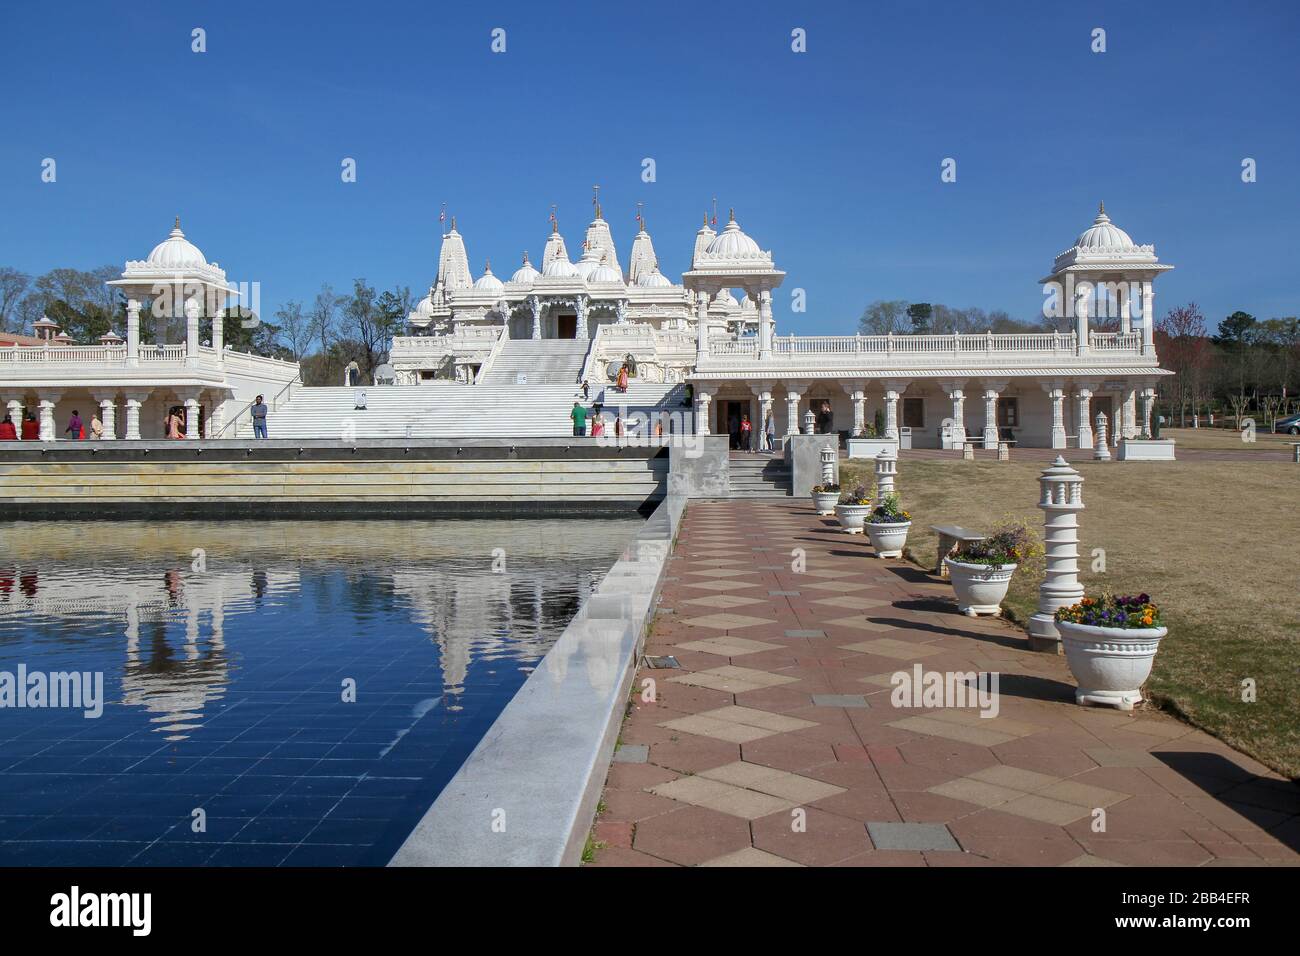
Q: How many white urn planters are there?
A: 5